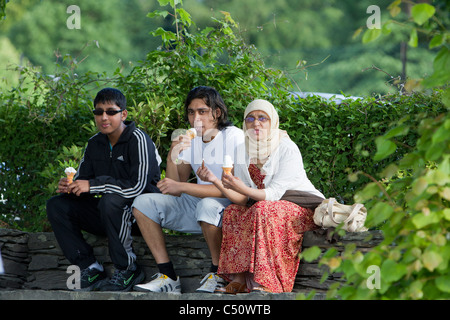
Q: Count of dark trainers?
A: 2